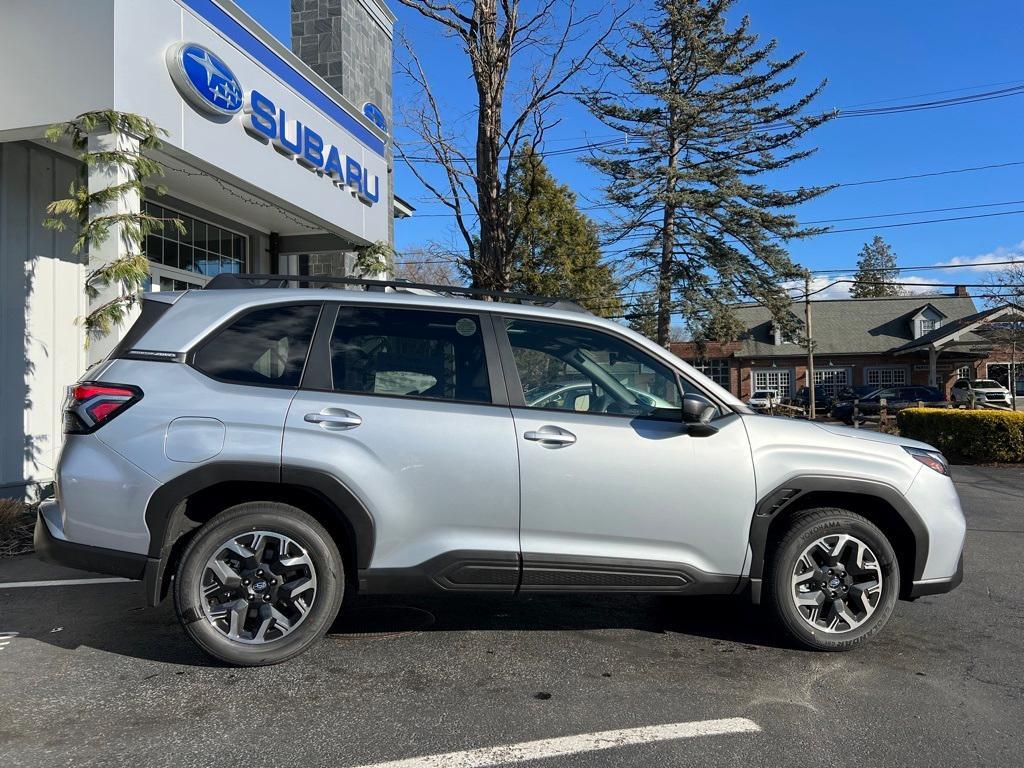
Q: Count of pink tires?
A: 0